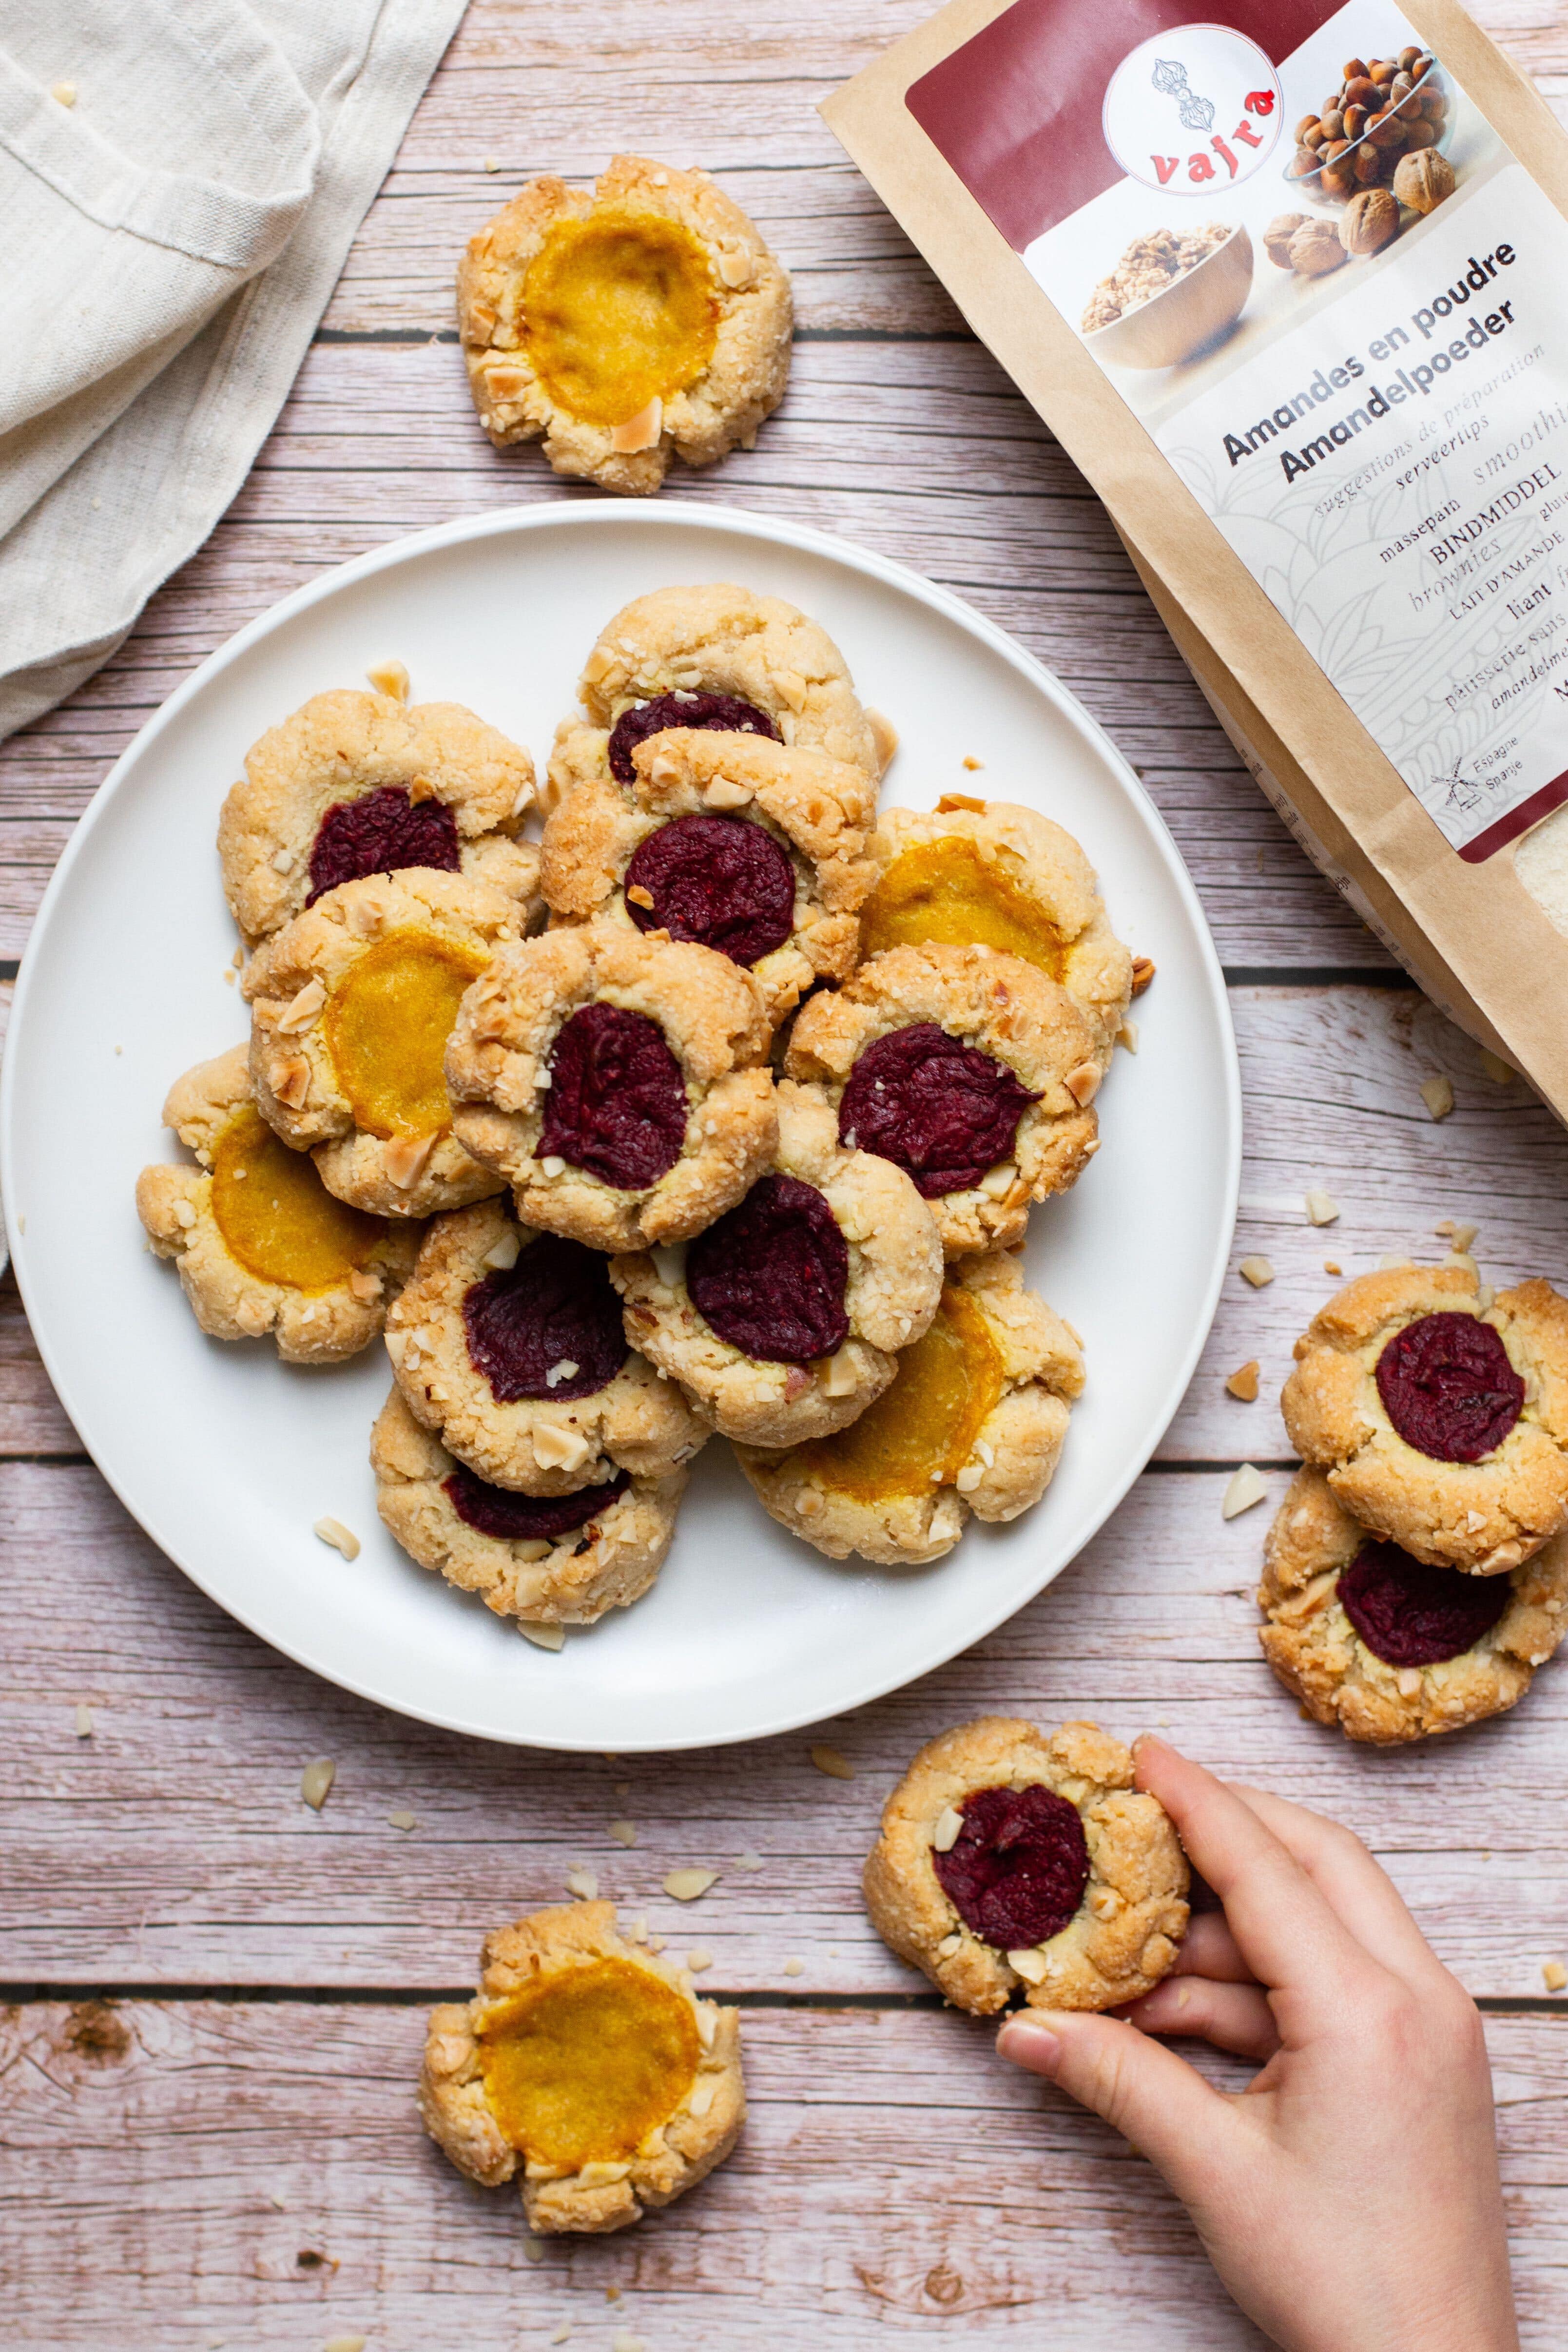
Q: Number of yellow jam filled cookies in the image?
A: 6